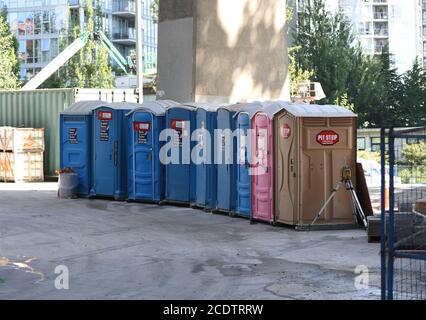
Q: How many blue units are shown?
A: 7